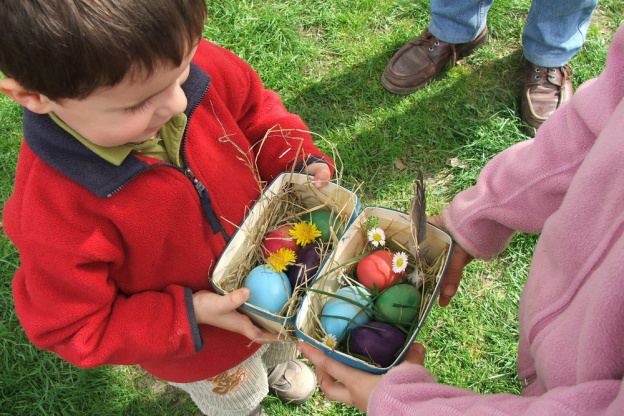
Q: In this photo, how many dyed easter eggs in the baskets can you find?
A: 8